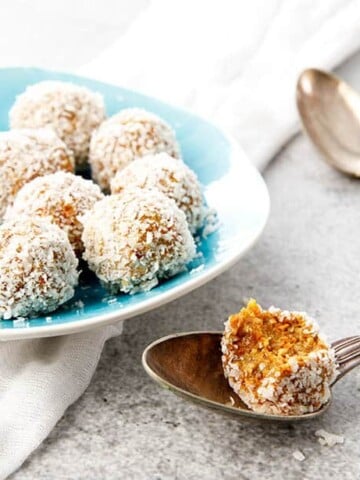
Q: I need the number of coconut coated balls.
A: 8